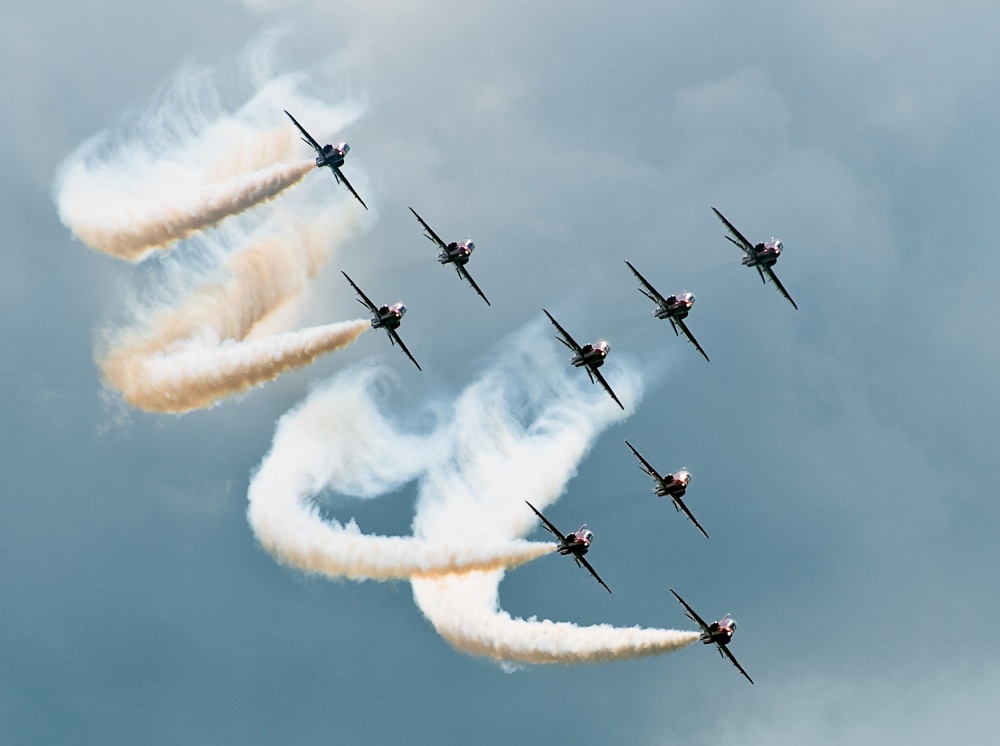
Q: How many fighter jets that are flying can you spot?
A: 9